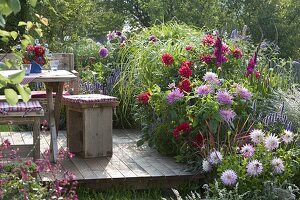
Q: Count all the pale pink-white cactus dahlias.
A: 9